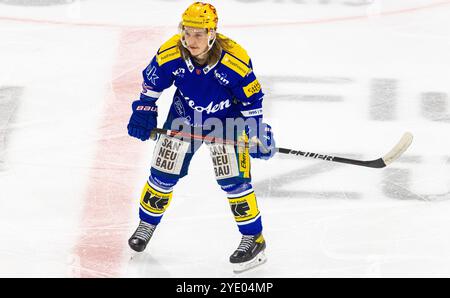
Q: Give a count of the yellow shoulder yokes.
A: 2